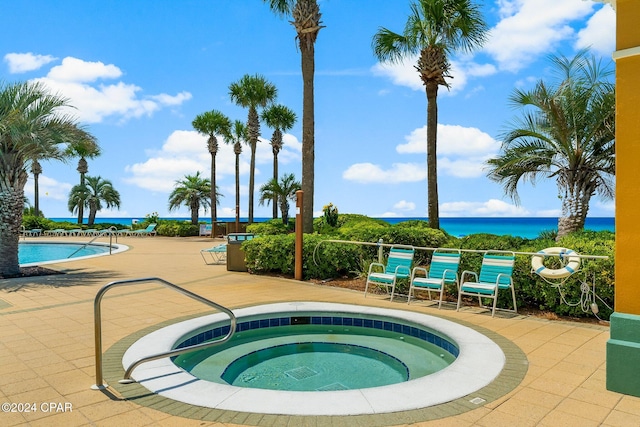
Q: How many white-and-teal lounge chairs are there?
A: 3